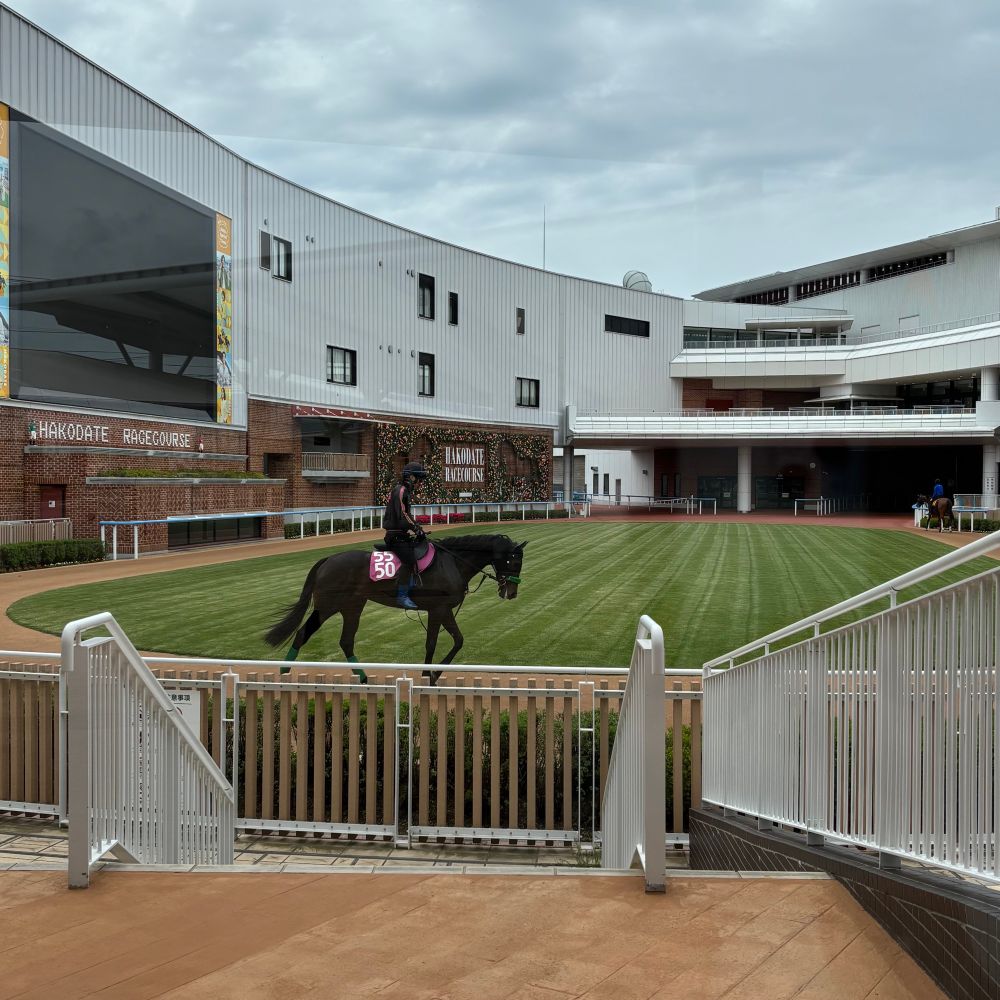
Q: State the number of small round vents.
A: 10